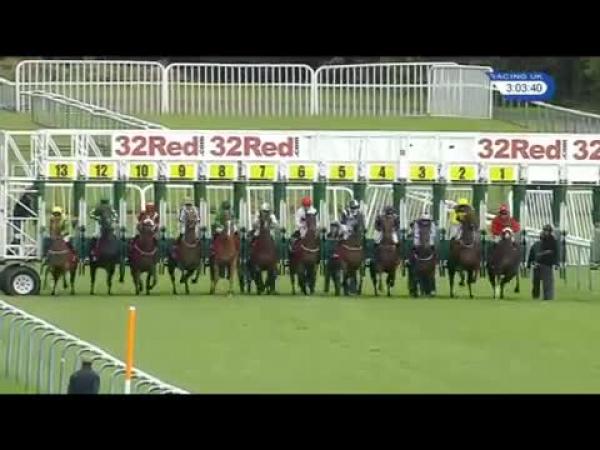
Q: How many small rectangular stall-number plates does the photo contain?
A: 12